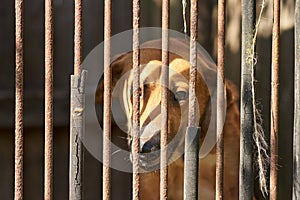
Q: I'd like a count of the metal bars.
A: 11